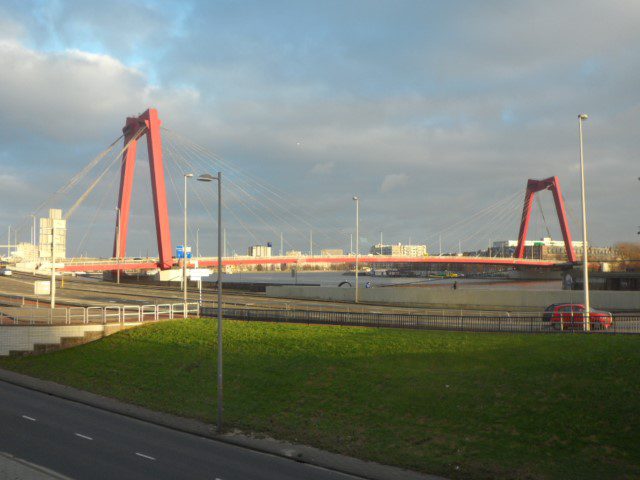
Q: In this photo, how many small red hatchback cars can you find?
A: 1